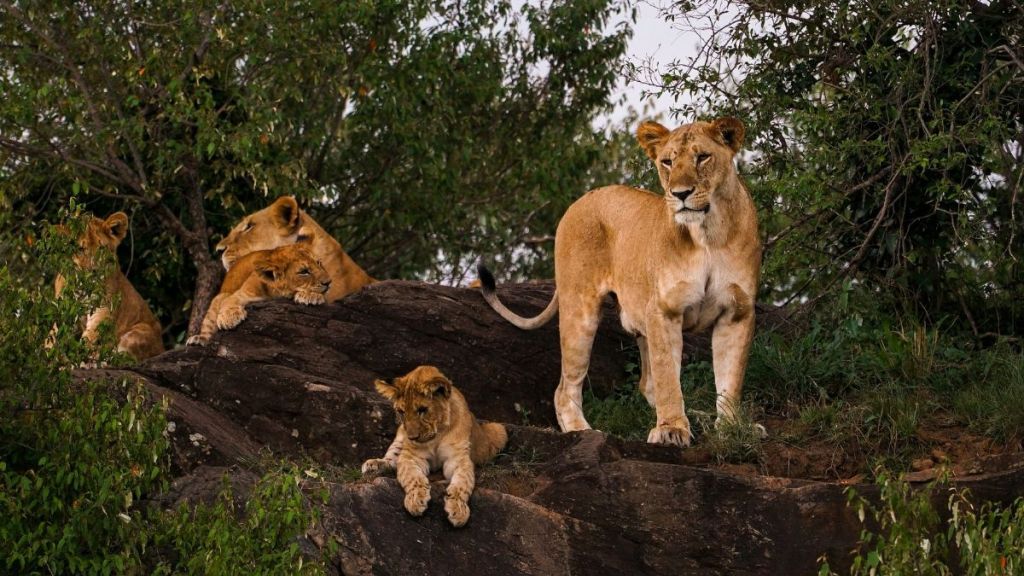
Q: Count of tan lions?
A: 5